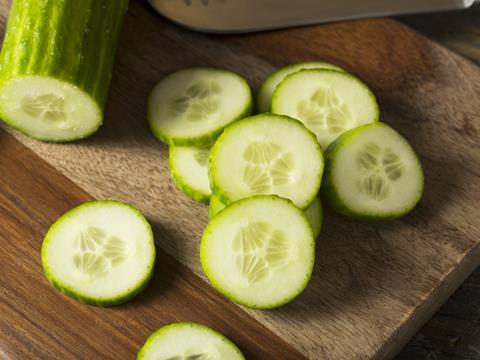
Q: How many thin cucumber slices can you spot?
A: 10